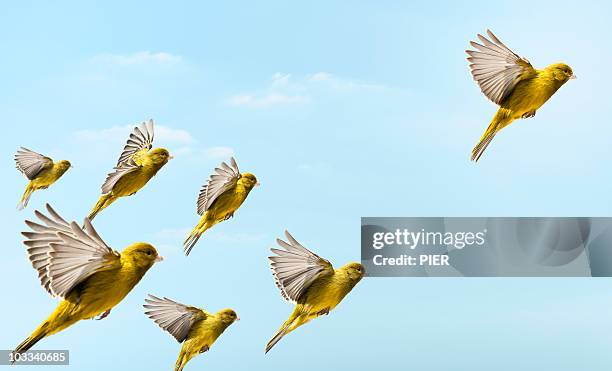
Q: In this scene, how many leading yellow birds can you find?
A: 1